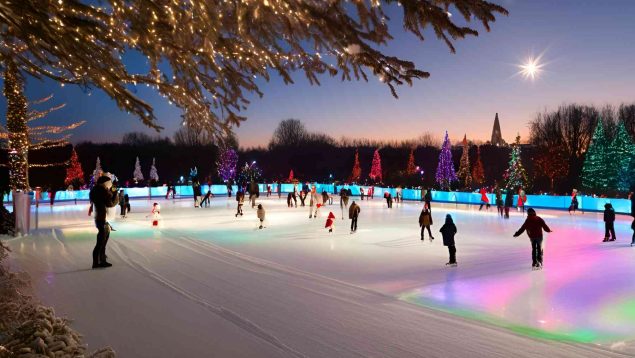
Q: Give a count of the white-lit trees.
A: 3